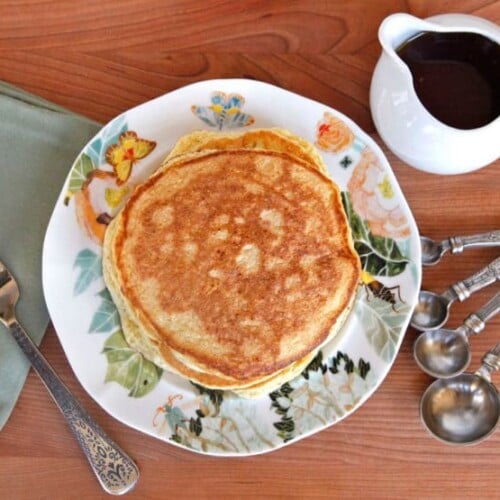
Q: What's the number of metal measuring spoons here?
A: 4